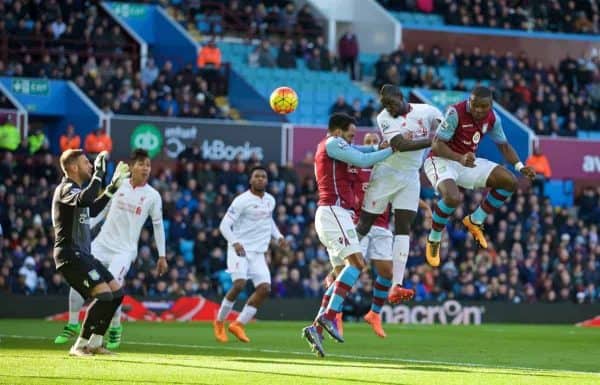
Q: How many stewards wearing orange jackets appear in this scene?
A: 4